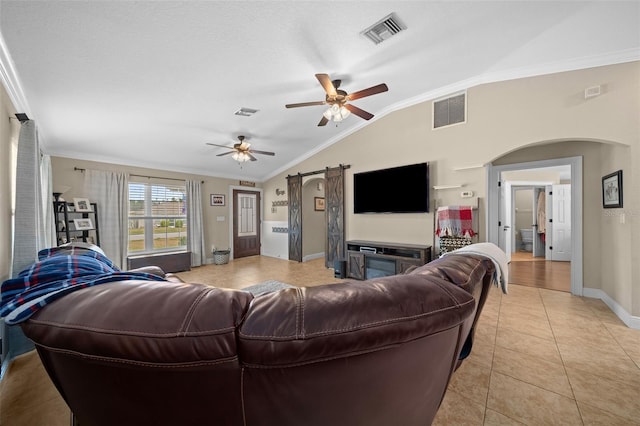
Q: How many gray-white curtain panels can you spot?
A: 4